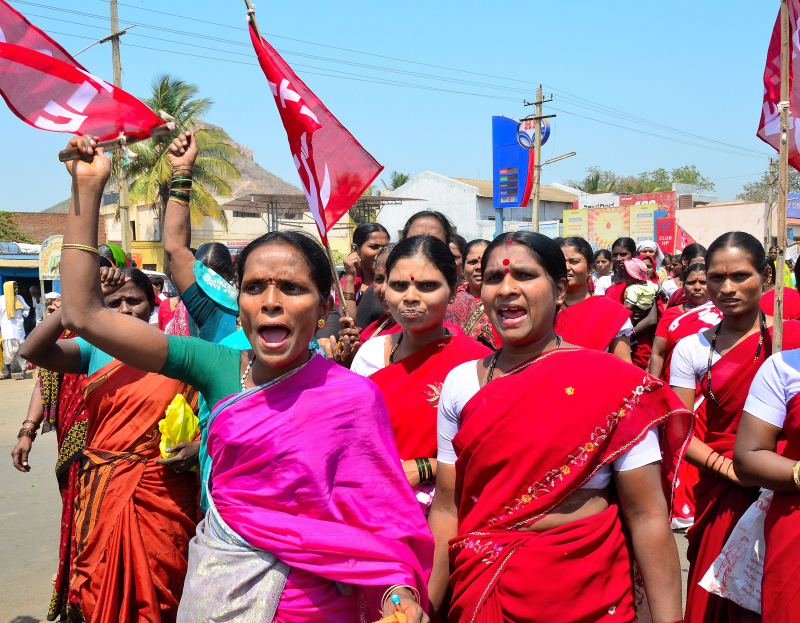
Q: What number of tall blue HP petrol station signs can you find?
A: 1